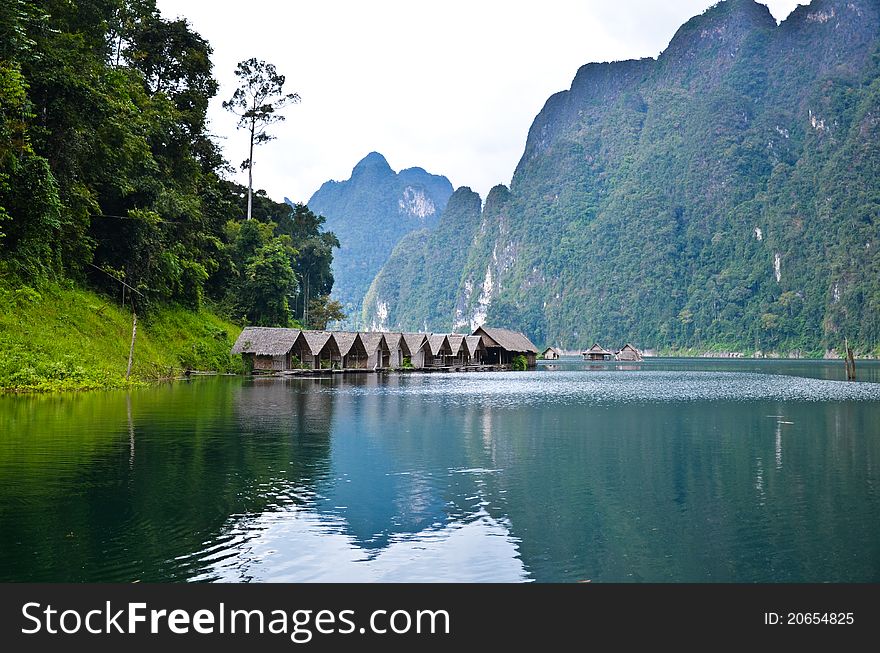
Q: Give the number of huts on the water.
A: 13